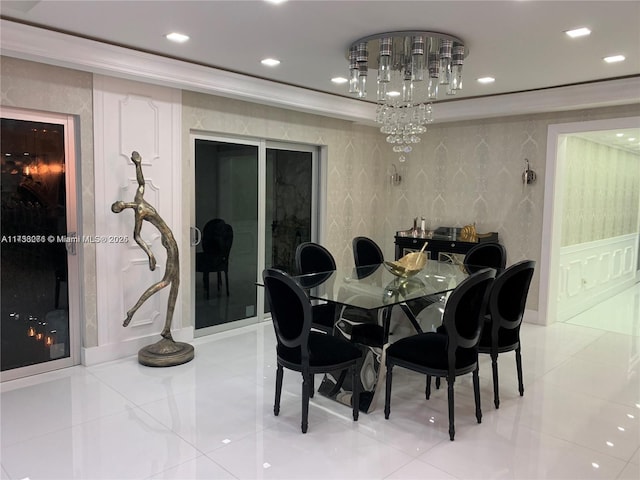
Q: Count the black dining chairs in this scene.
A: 6